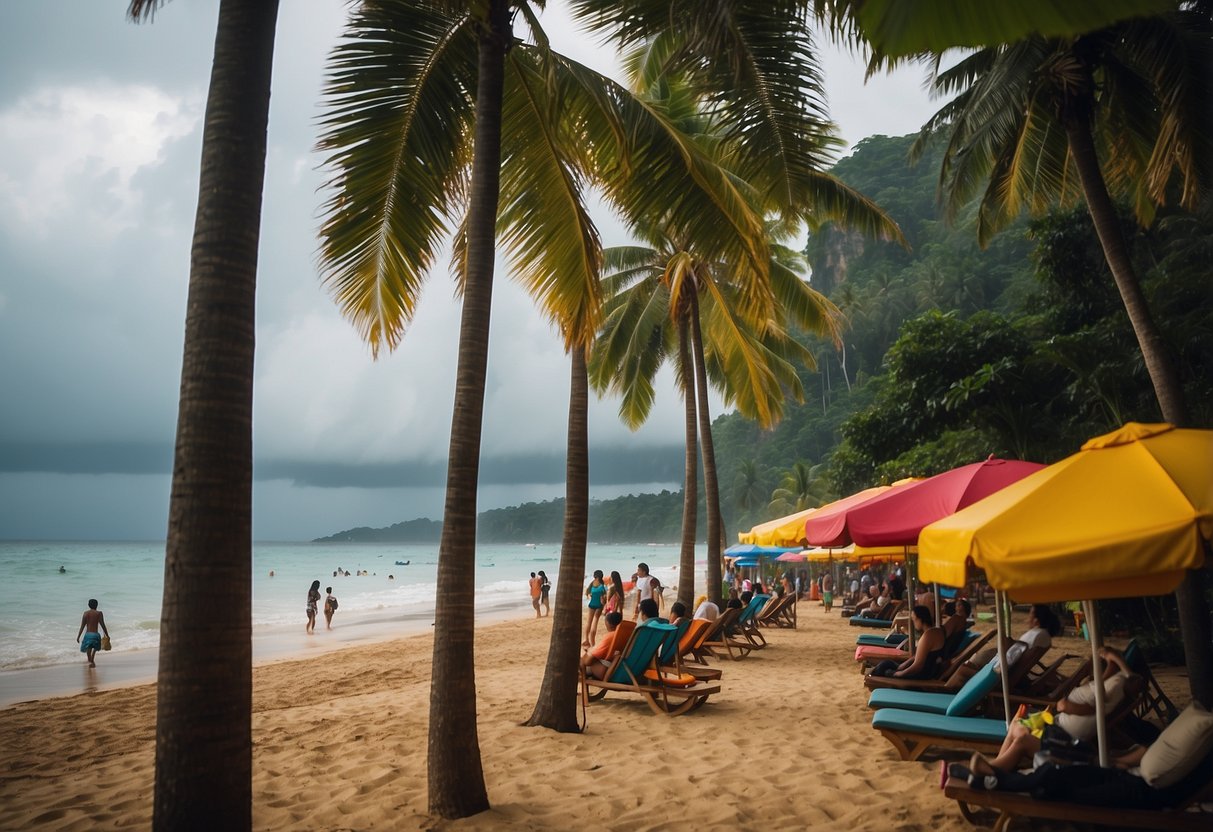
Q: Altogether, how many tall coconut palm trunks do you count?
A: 6